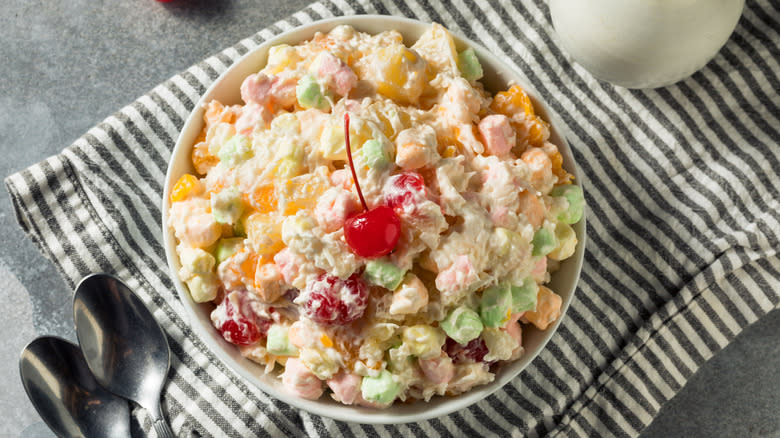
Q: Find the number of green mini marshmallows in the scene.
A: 14